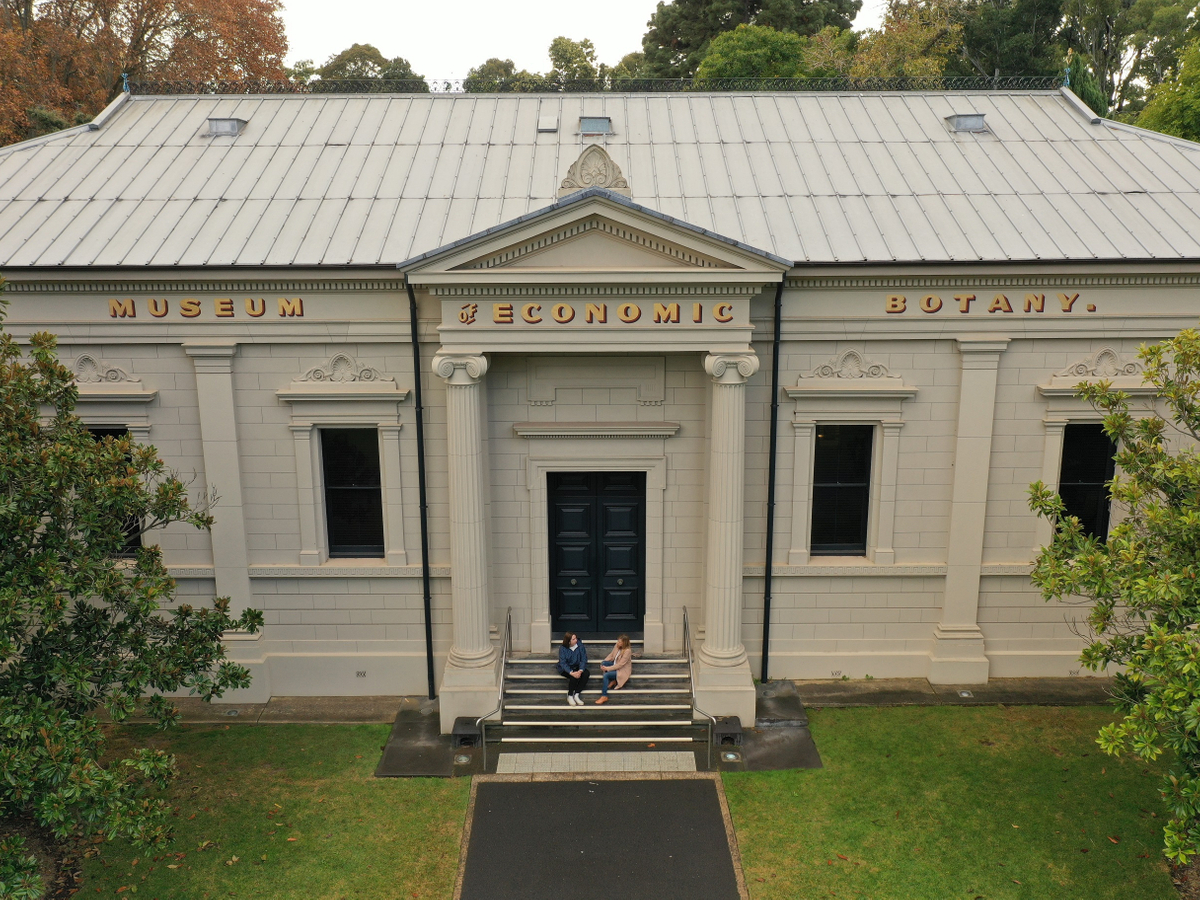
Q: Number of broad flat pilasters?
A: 2